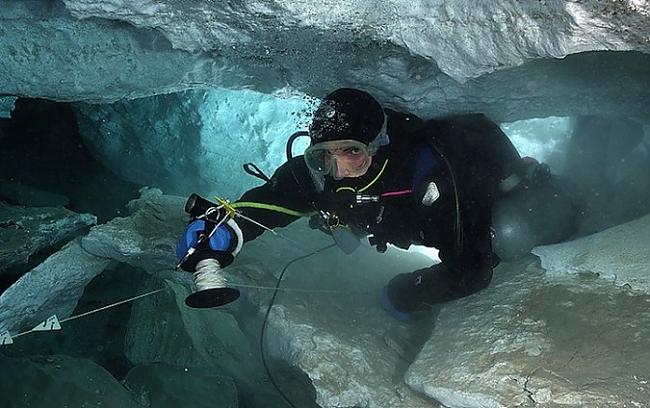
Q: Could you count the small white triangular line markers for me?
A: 2